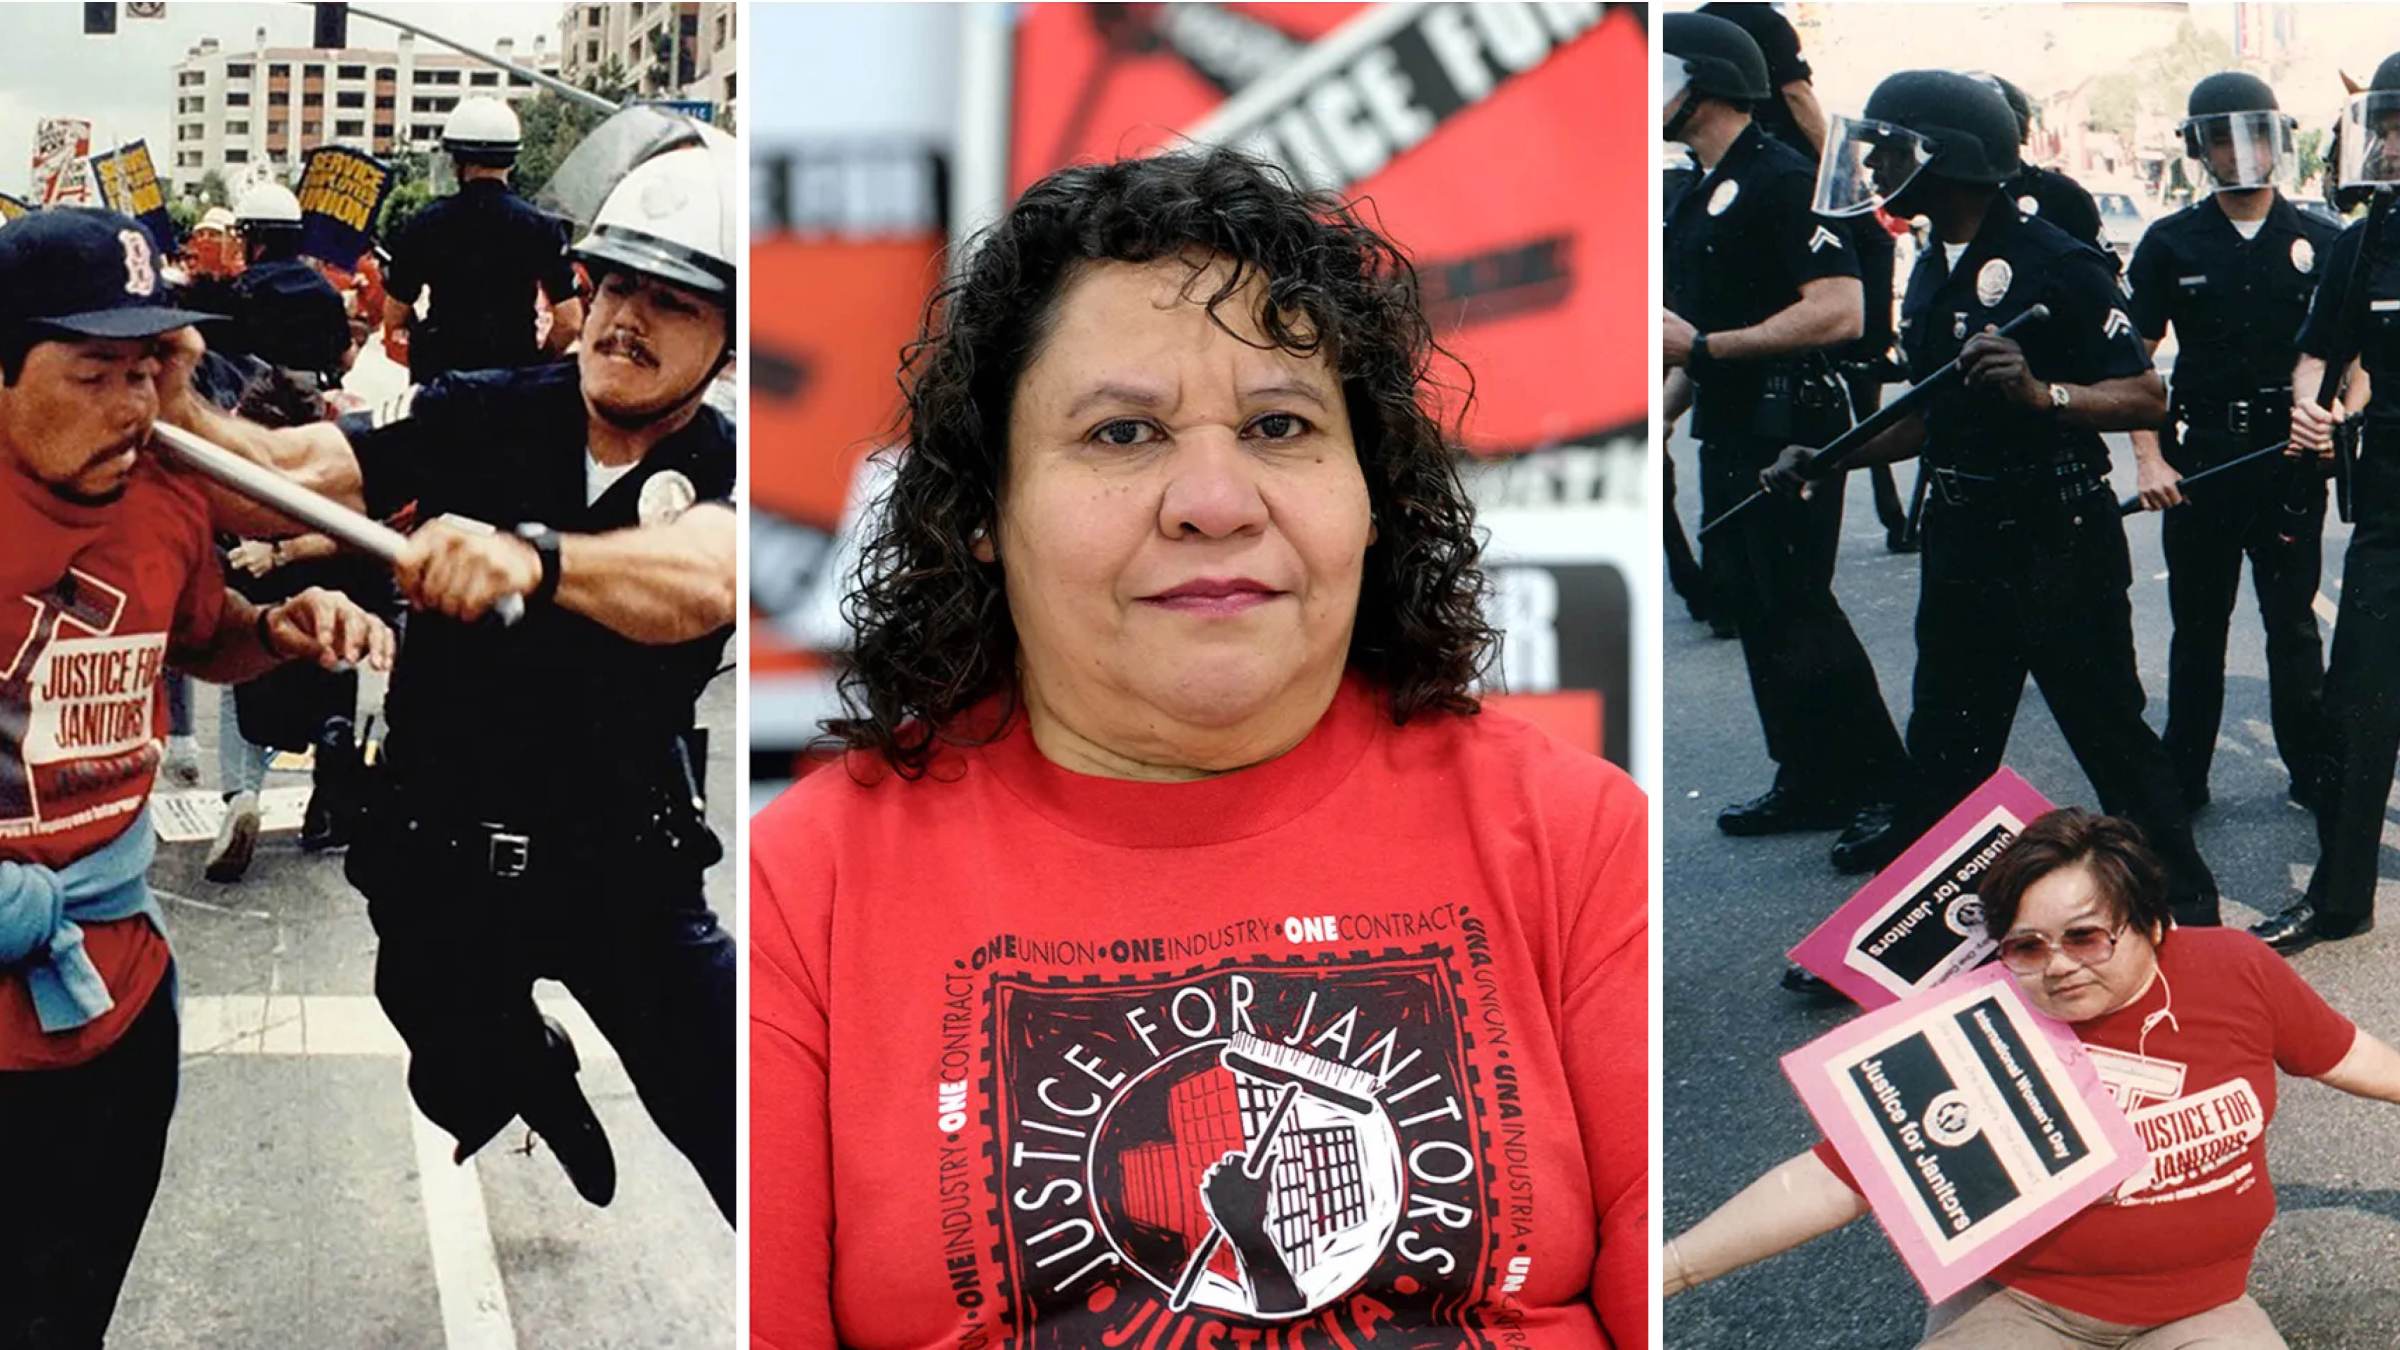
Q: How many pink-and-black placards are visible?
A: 2